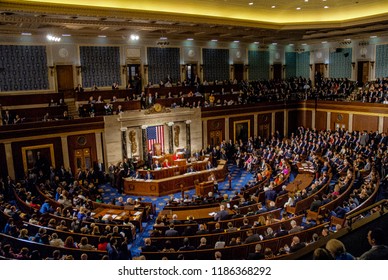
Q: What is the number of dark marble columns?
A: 4